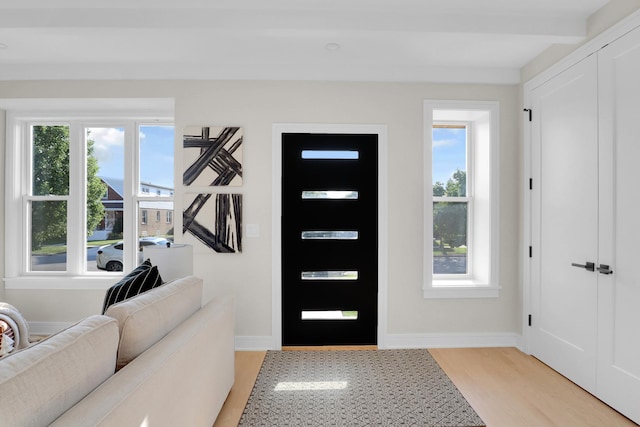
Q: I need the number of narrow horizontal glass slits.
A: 5